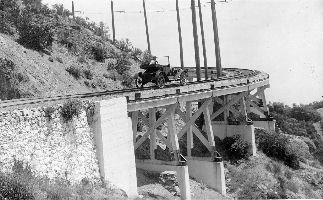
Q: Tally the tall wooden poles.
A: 7